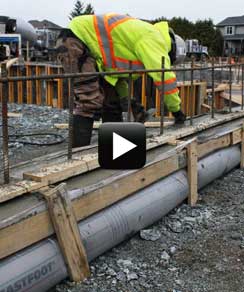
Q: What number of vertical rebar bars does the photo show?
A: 8